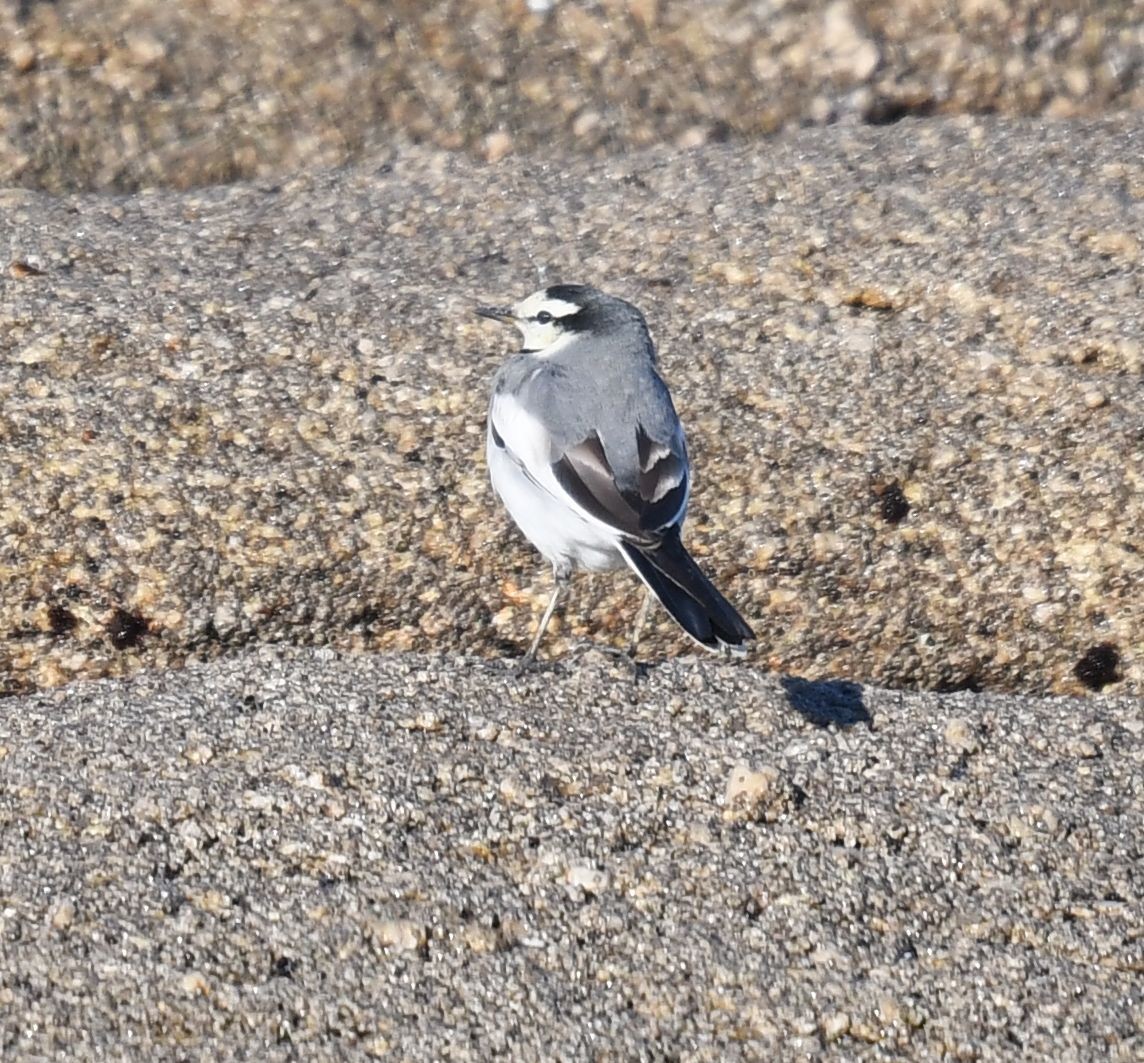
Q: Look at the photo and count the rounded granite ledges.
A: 3